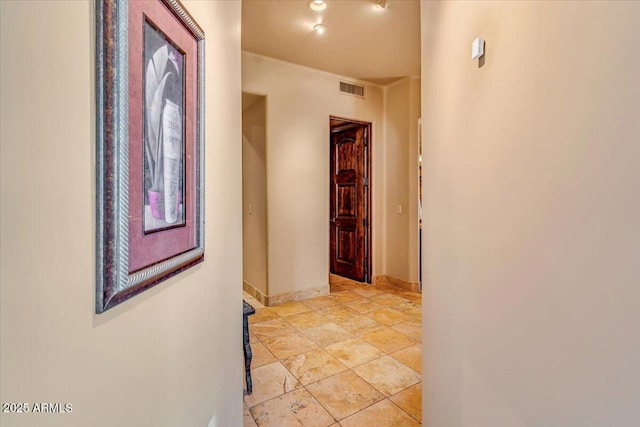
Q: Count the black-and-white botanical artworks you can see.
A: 1